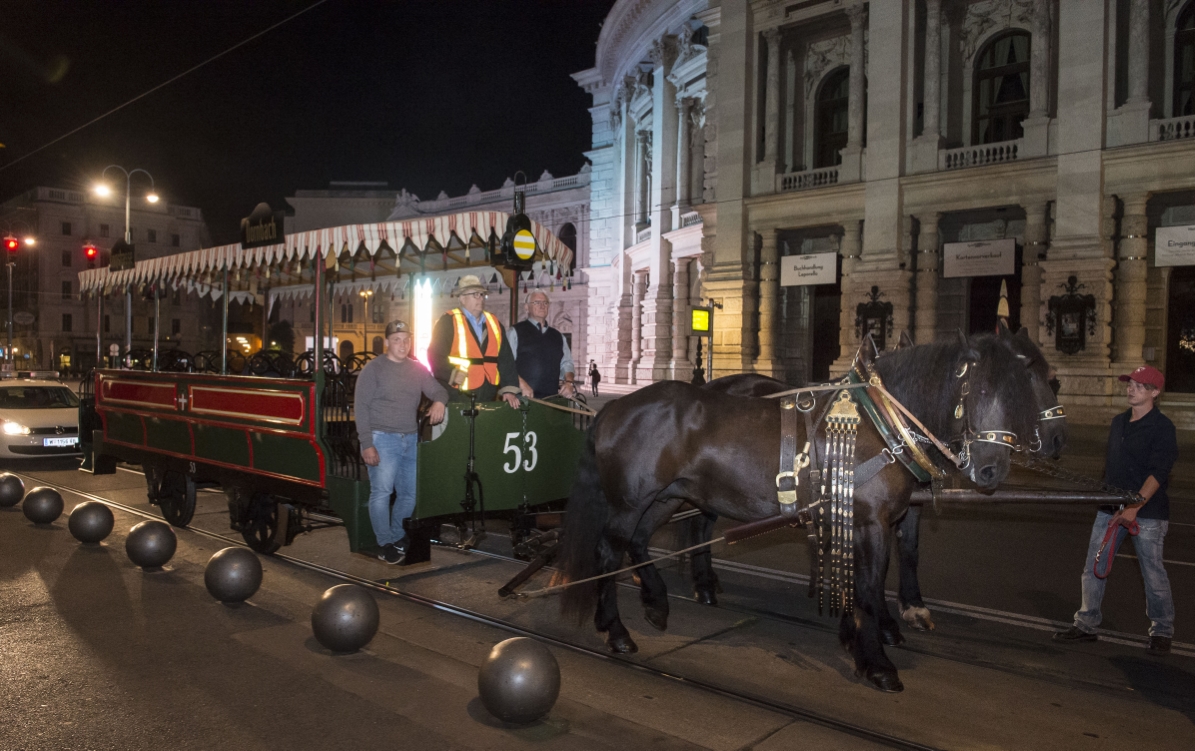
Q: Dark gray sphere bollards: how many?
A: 7